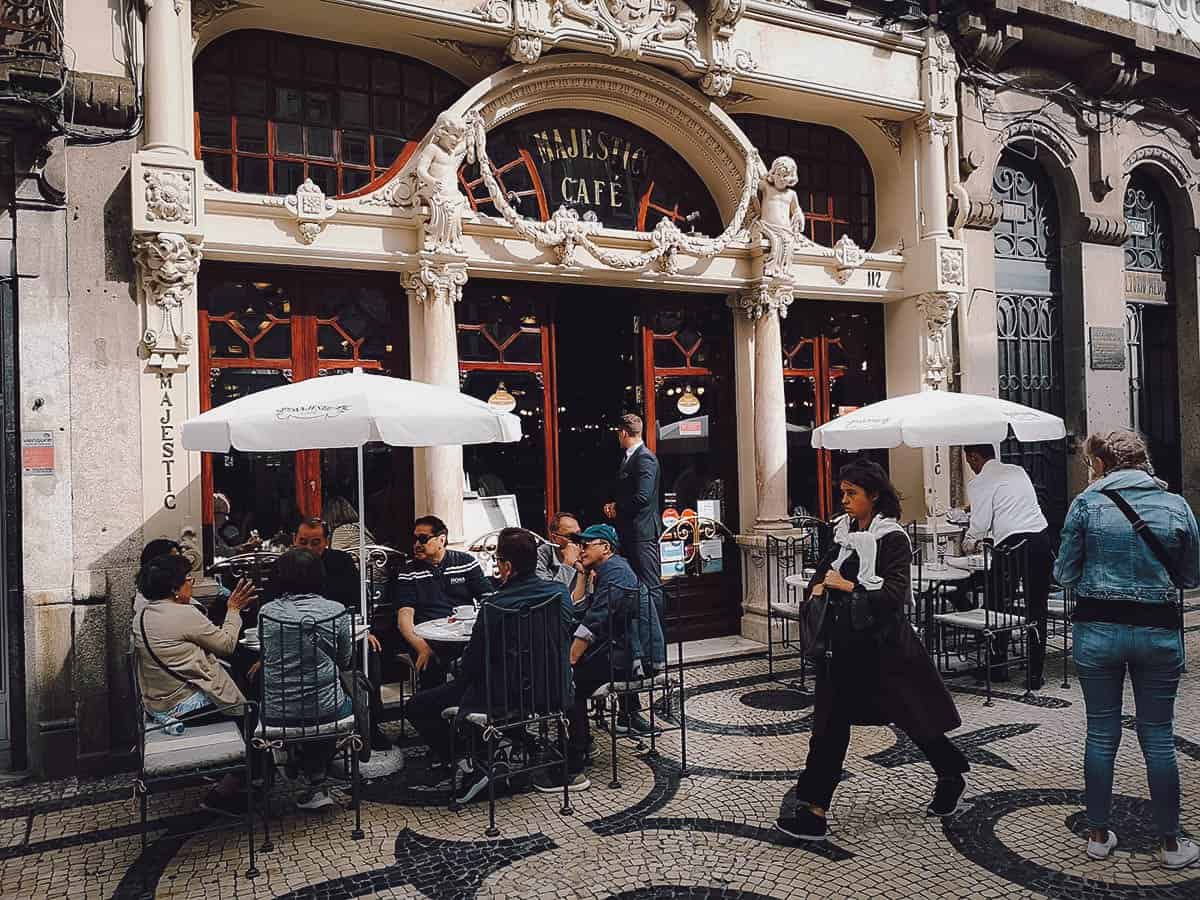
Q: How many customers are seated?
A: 8